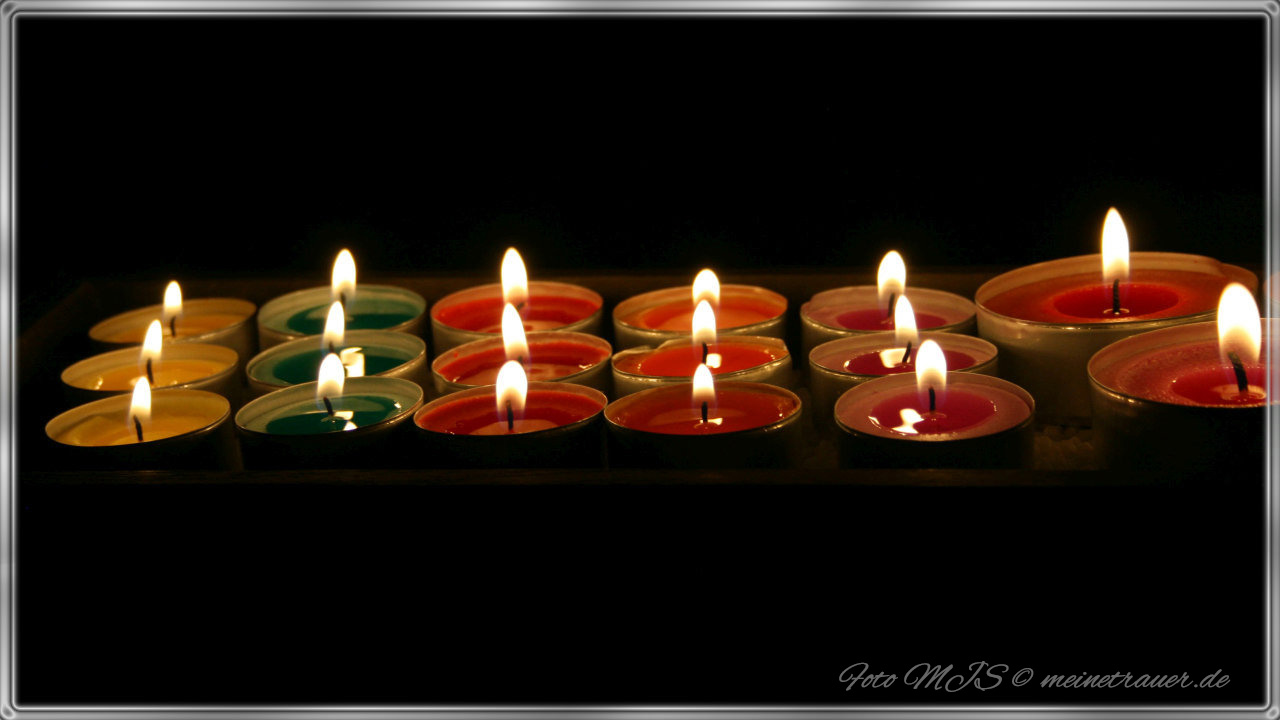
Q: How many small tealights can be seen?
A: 15